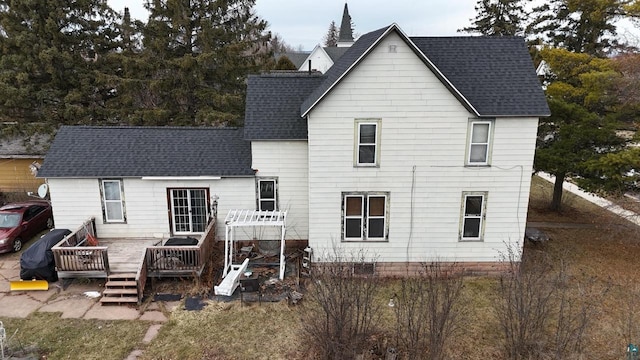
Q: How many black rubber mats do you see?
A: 2